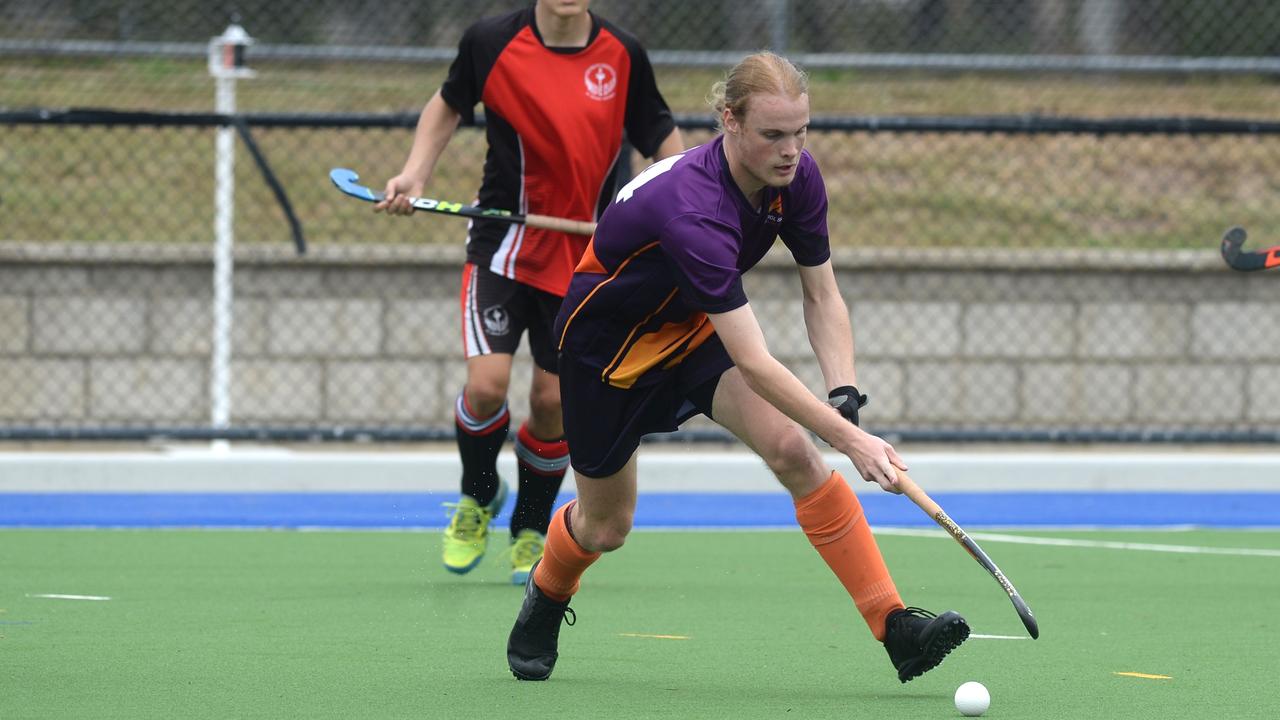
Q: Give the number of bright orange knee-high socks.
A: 2